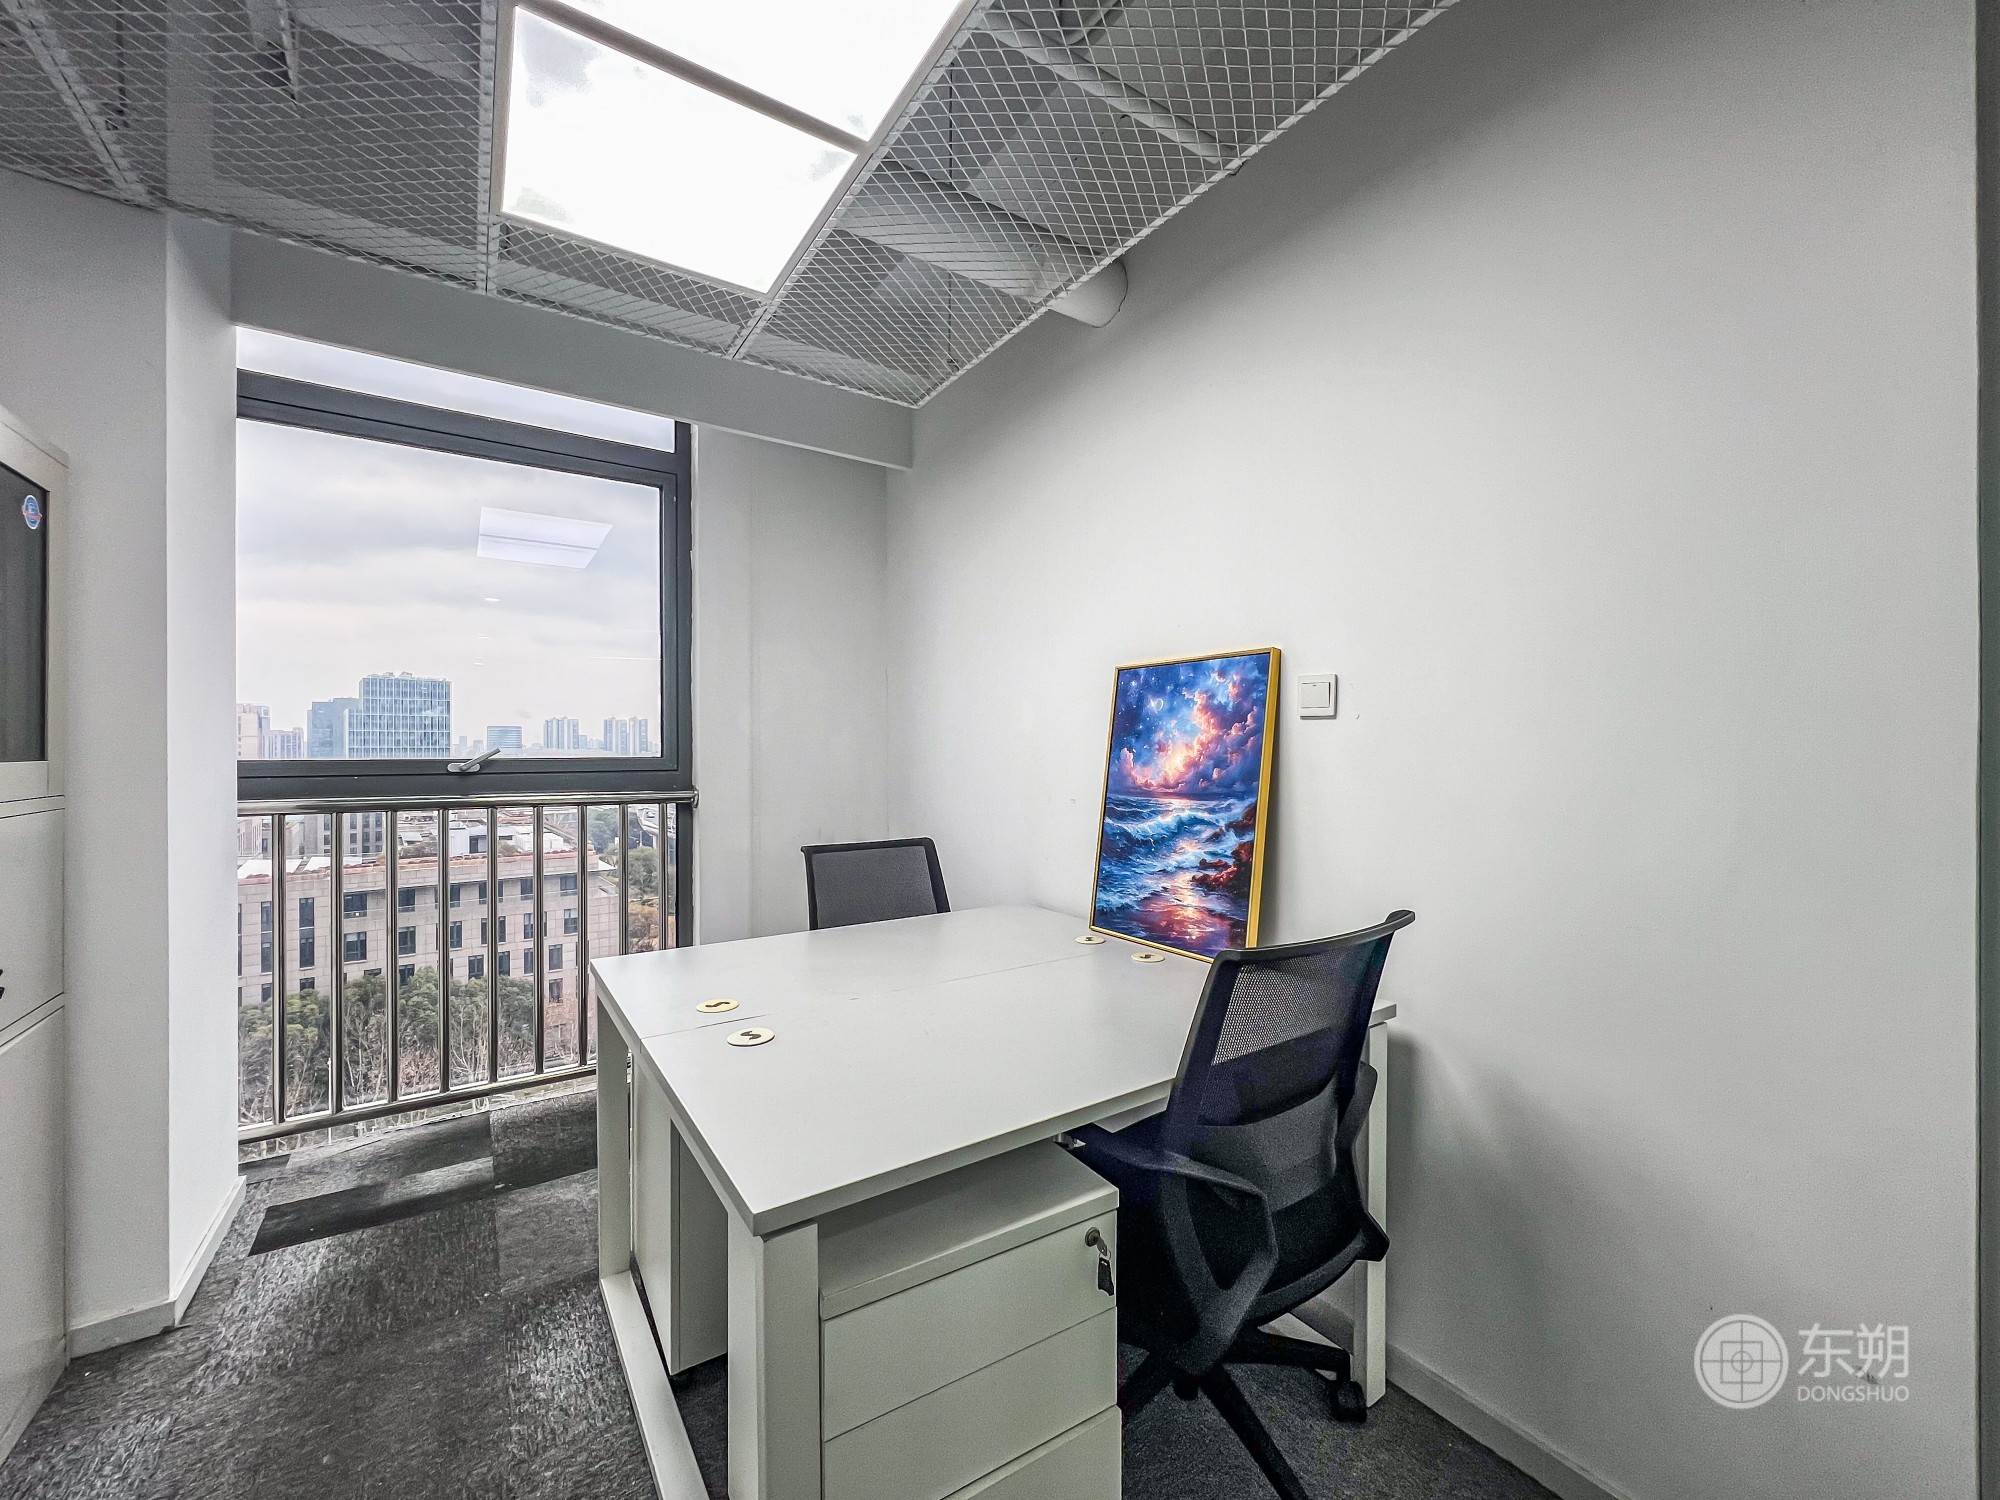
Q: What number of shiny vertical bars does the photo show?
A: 9